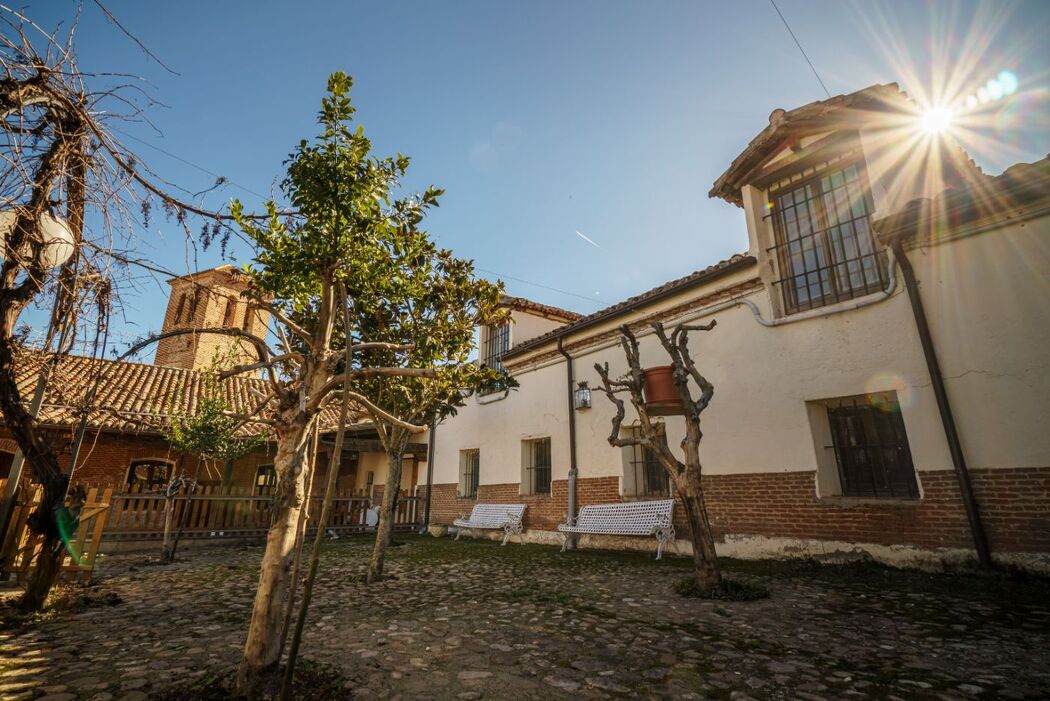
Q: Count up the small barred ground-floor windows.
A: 4